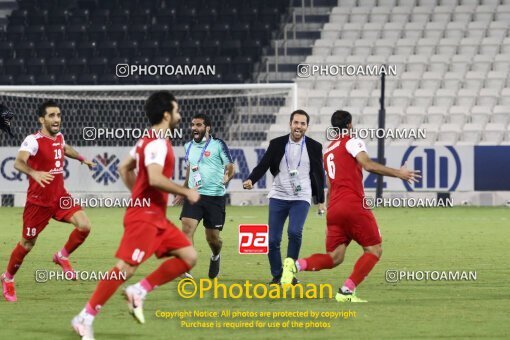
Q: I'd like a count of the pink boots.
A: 2